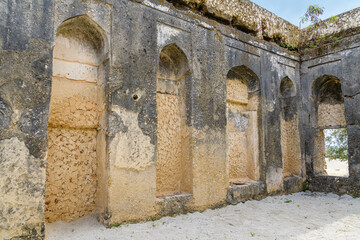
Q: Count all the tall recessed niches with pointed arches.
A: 5